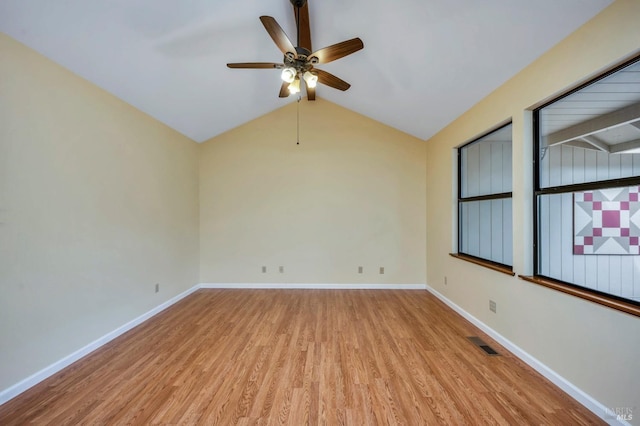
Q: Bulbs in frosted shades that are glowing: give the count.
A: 3